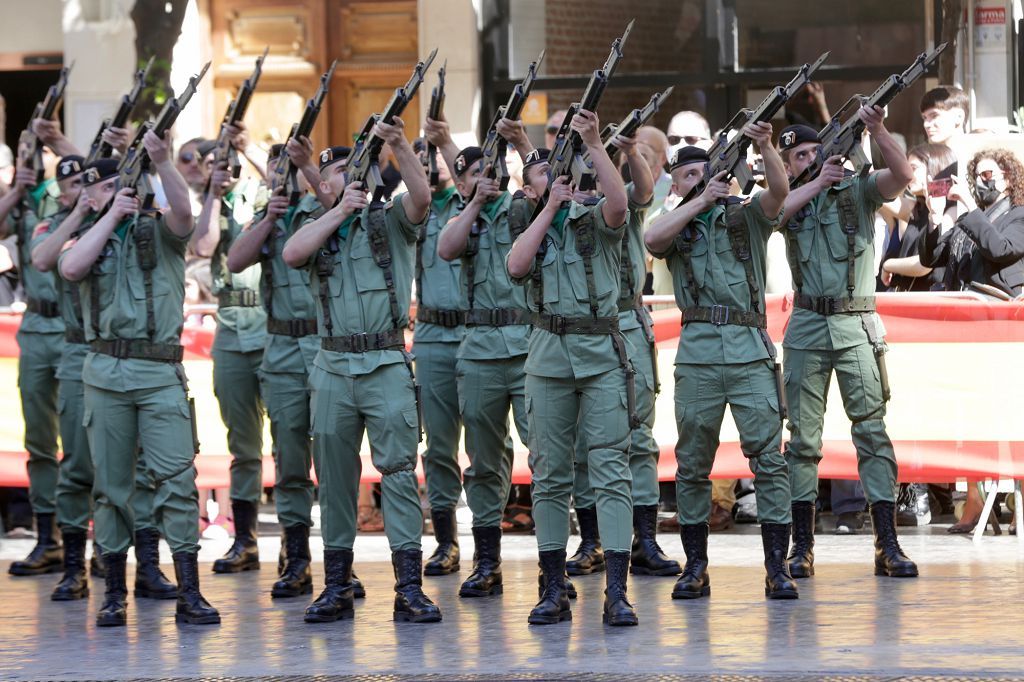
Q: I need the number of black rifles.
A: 12